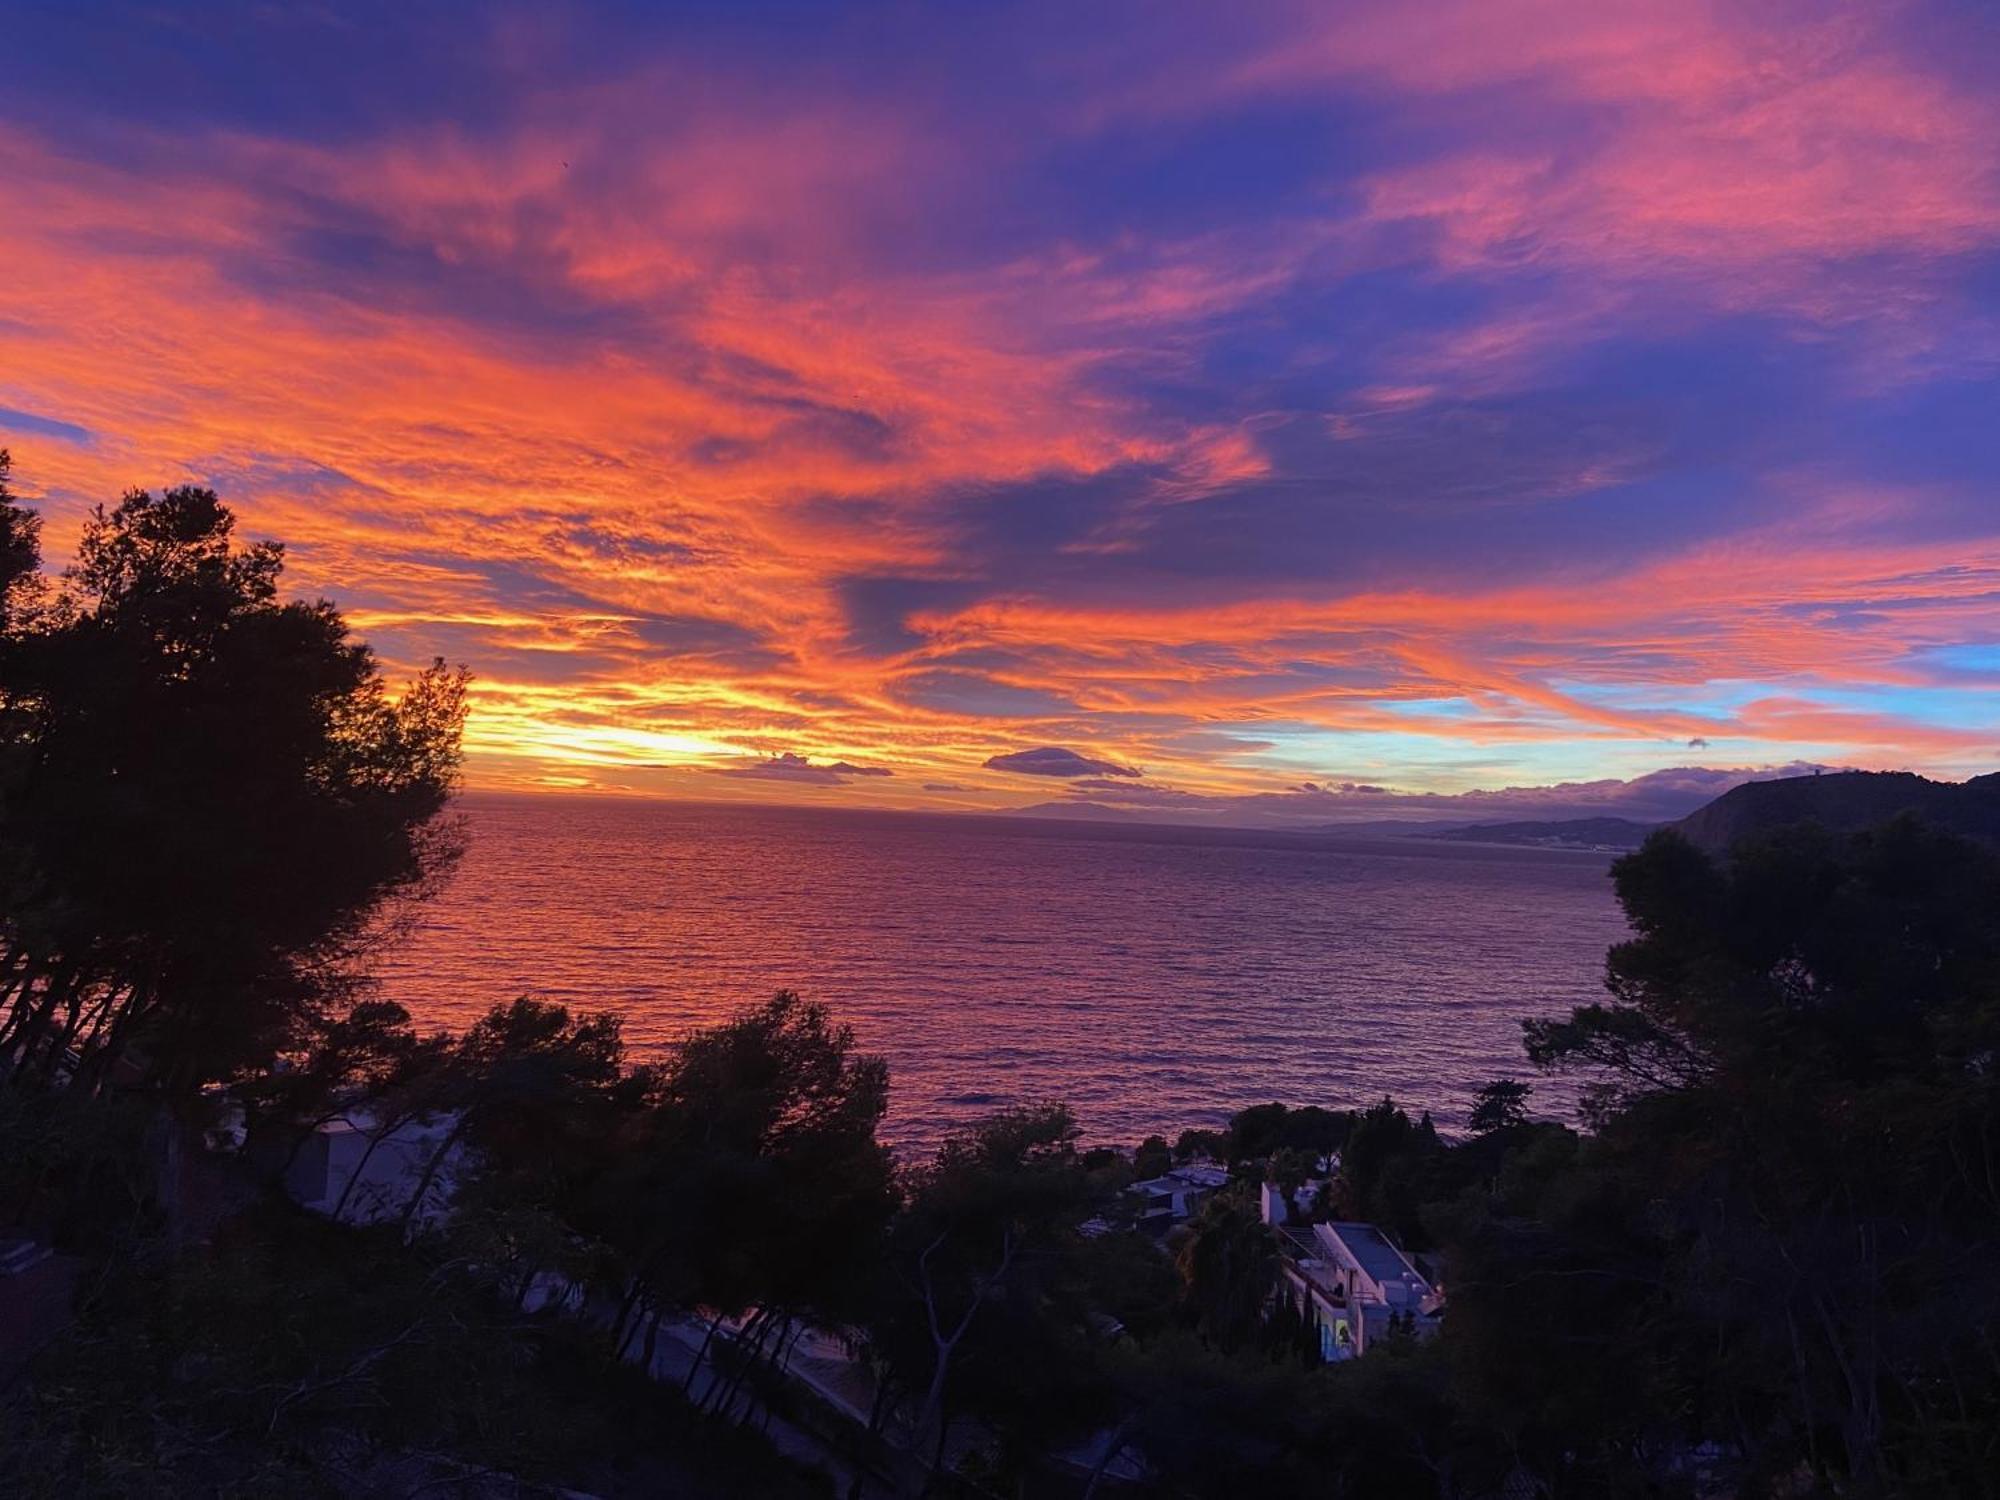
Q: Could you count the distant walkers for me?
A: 0